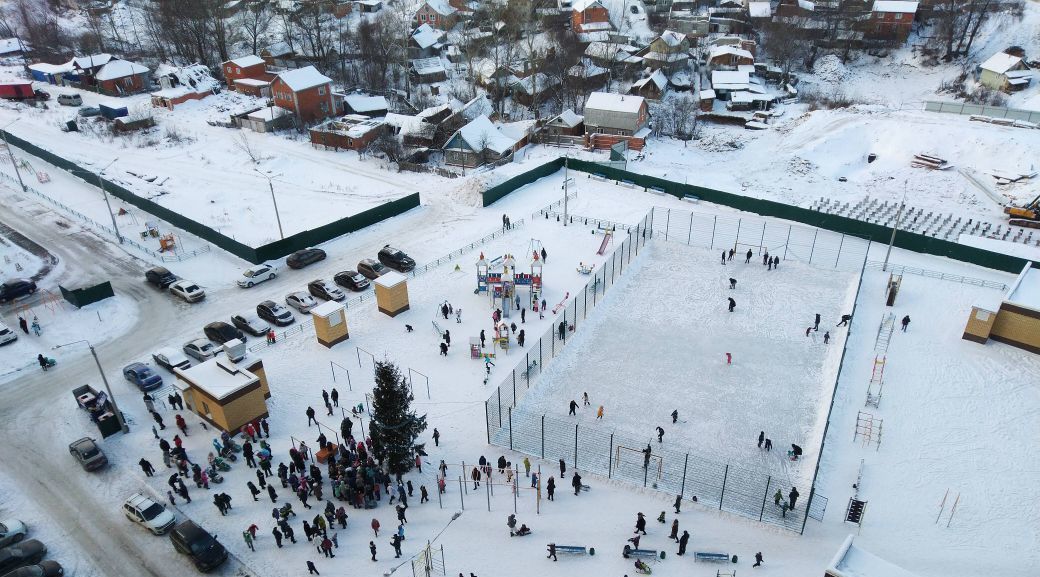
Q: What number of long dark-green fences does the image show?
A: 2